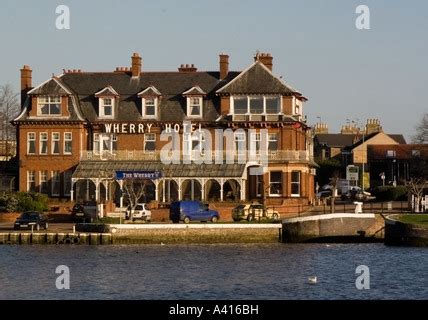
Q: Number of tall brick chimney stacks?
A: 4